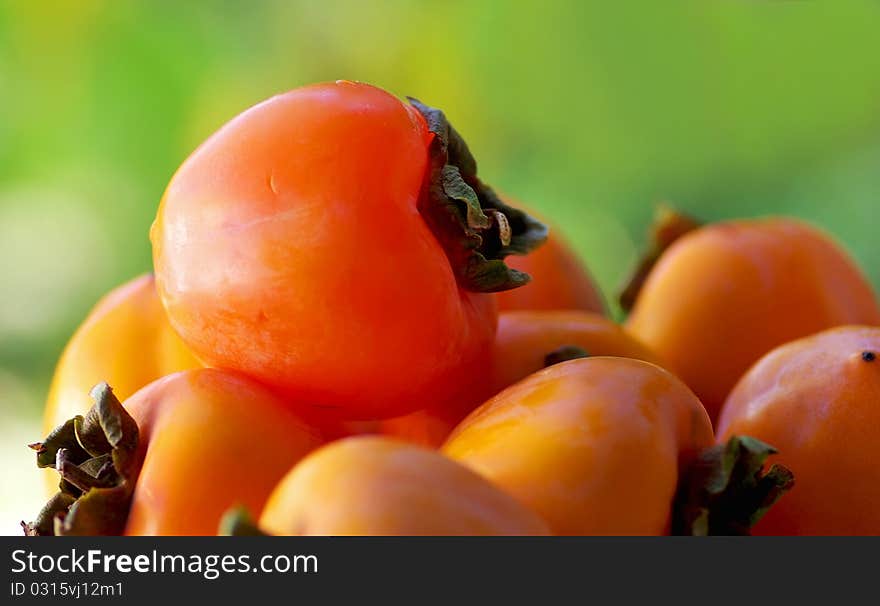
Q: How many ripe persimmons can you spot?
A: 9